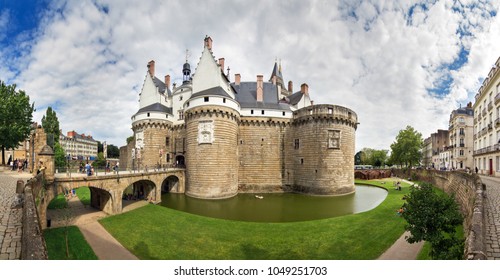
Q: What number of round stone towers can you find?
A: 3